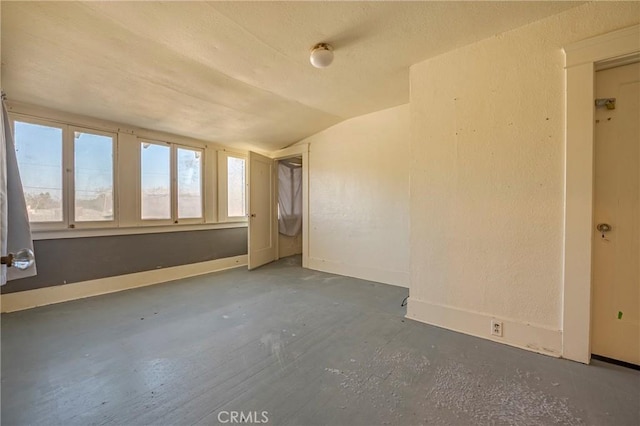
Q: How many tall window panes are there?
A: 5